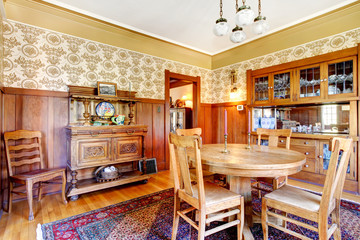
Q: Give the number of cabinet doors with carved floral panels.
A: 2